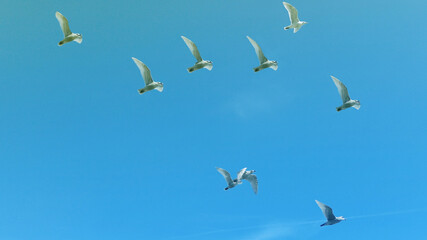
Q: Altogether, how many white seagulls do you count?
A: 9